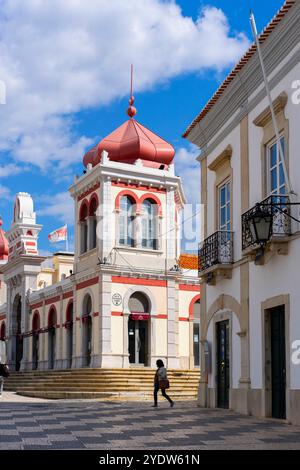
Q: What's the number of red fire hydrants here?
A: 0